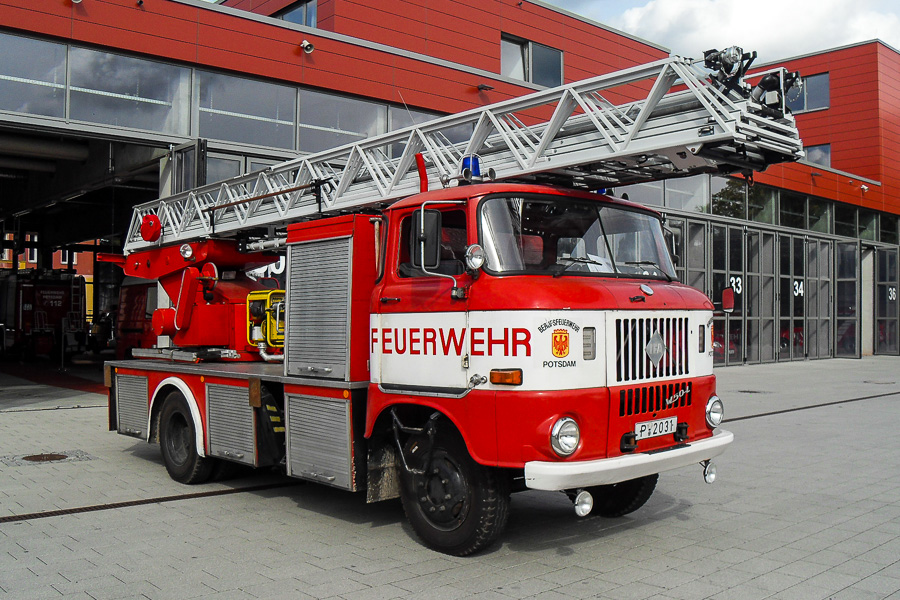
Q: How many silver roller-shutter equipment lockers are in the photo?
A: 4